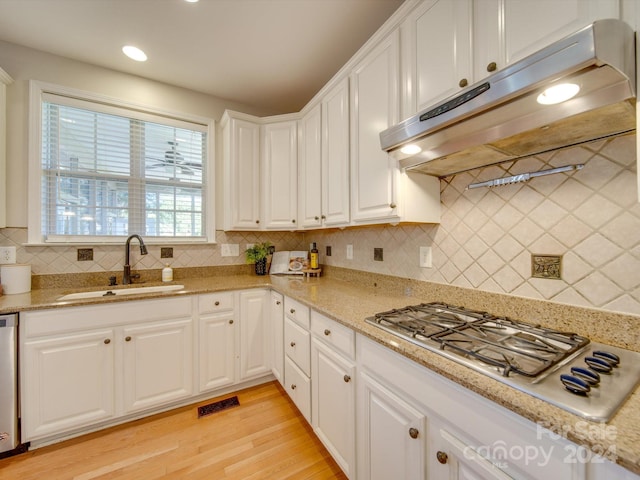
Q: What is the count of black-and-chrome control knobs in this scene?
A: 4